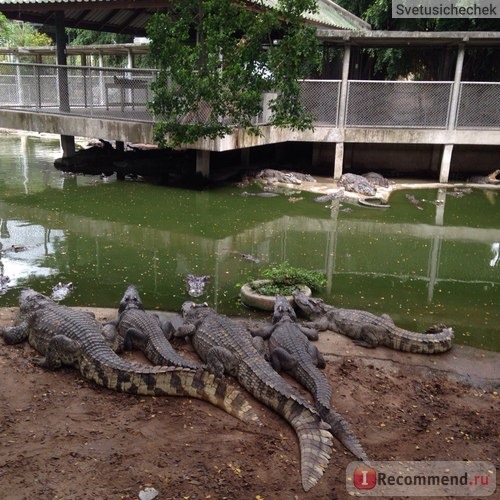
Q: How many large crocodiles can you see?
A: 5